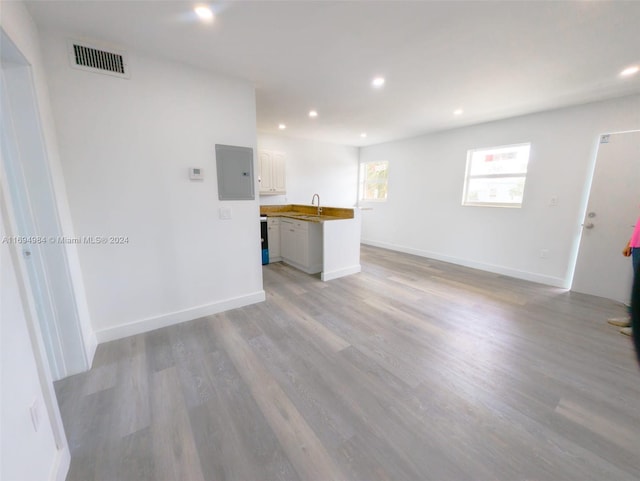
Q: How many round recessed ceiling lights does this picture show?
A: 7